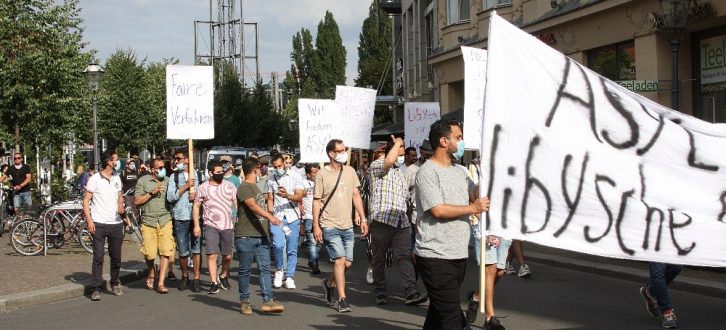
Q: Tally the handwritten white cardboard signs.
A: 5